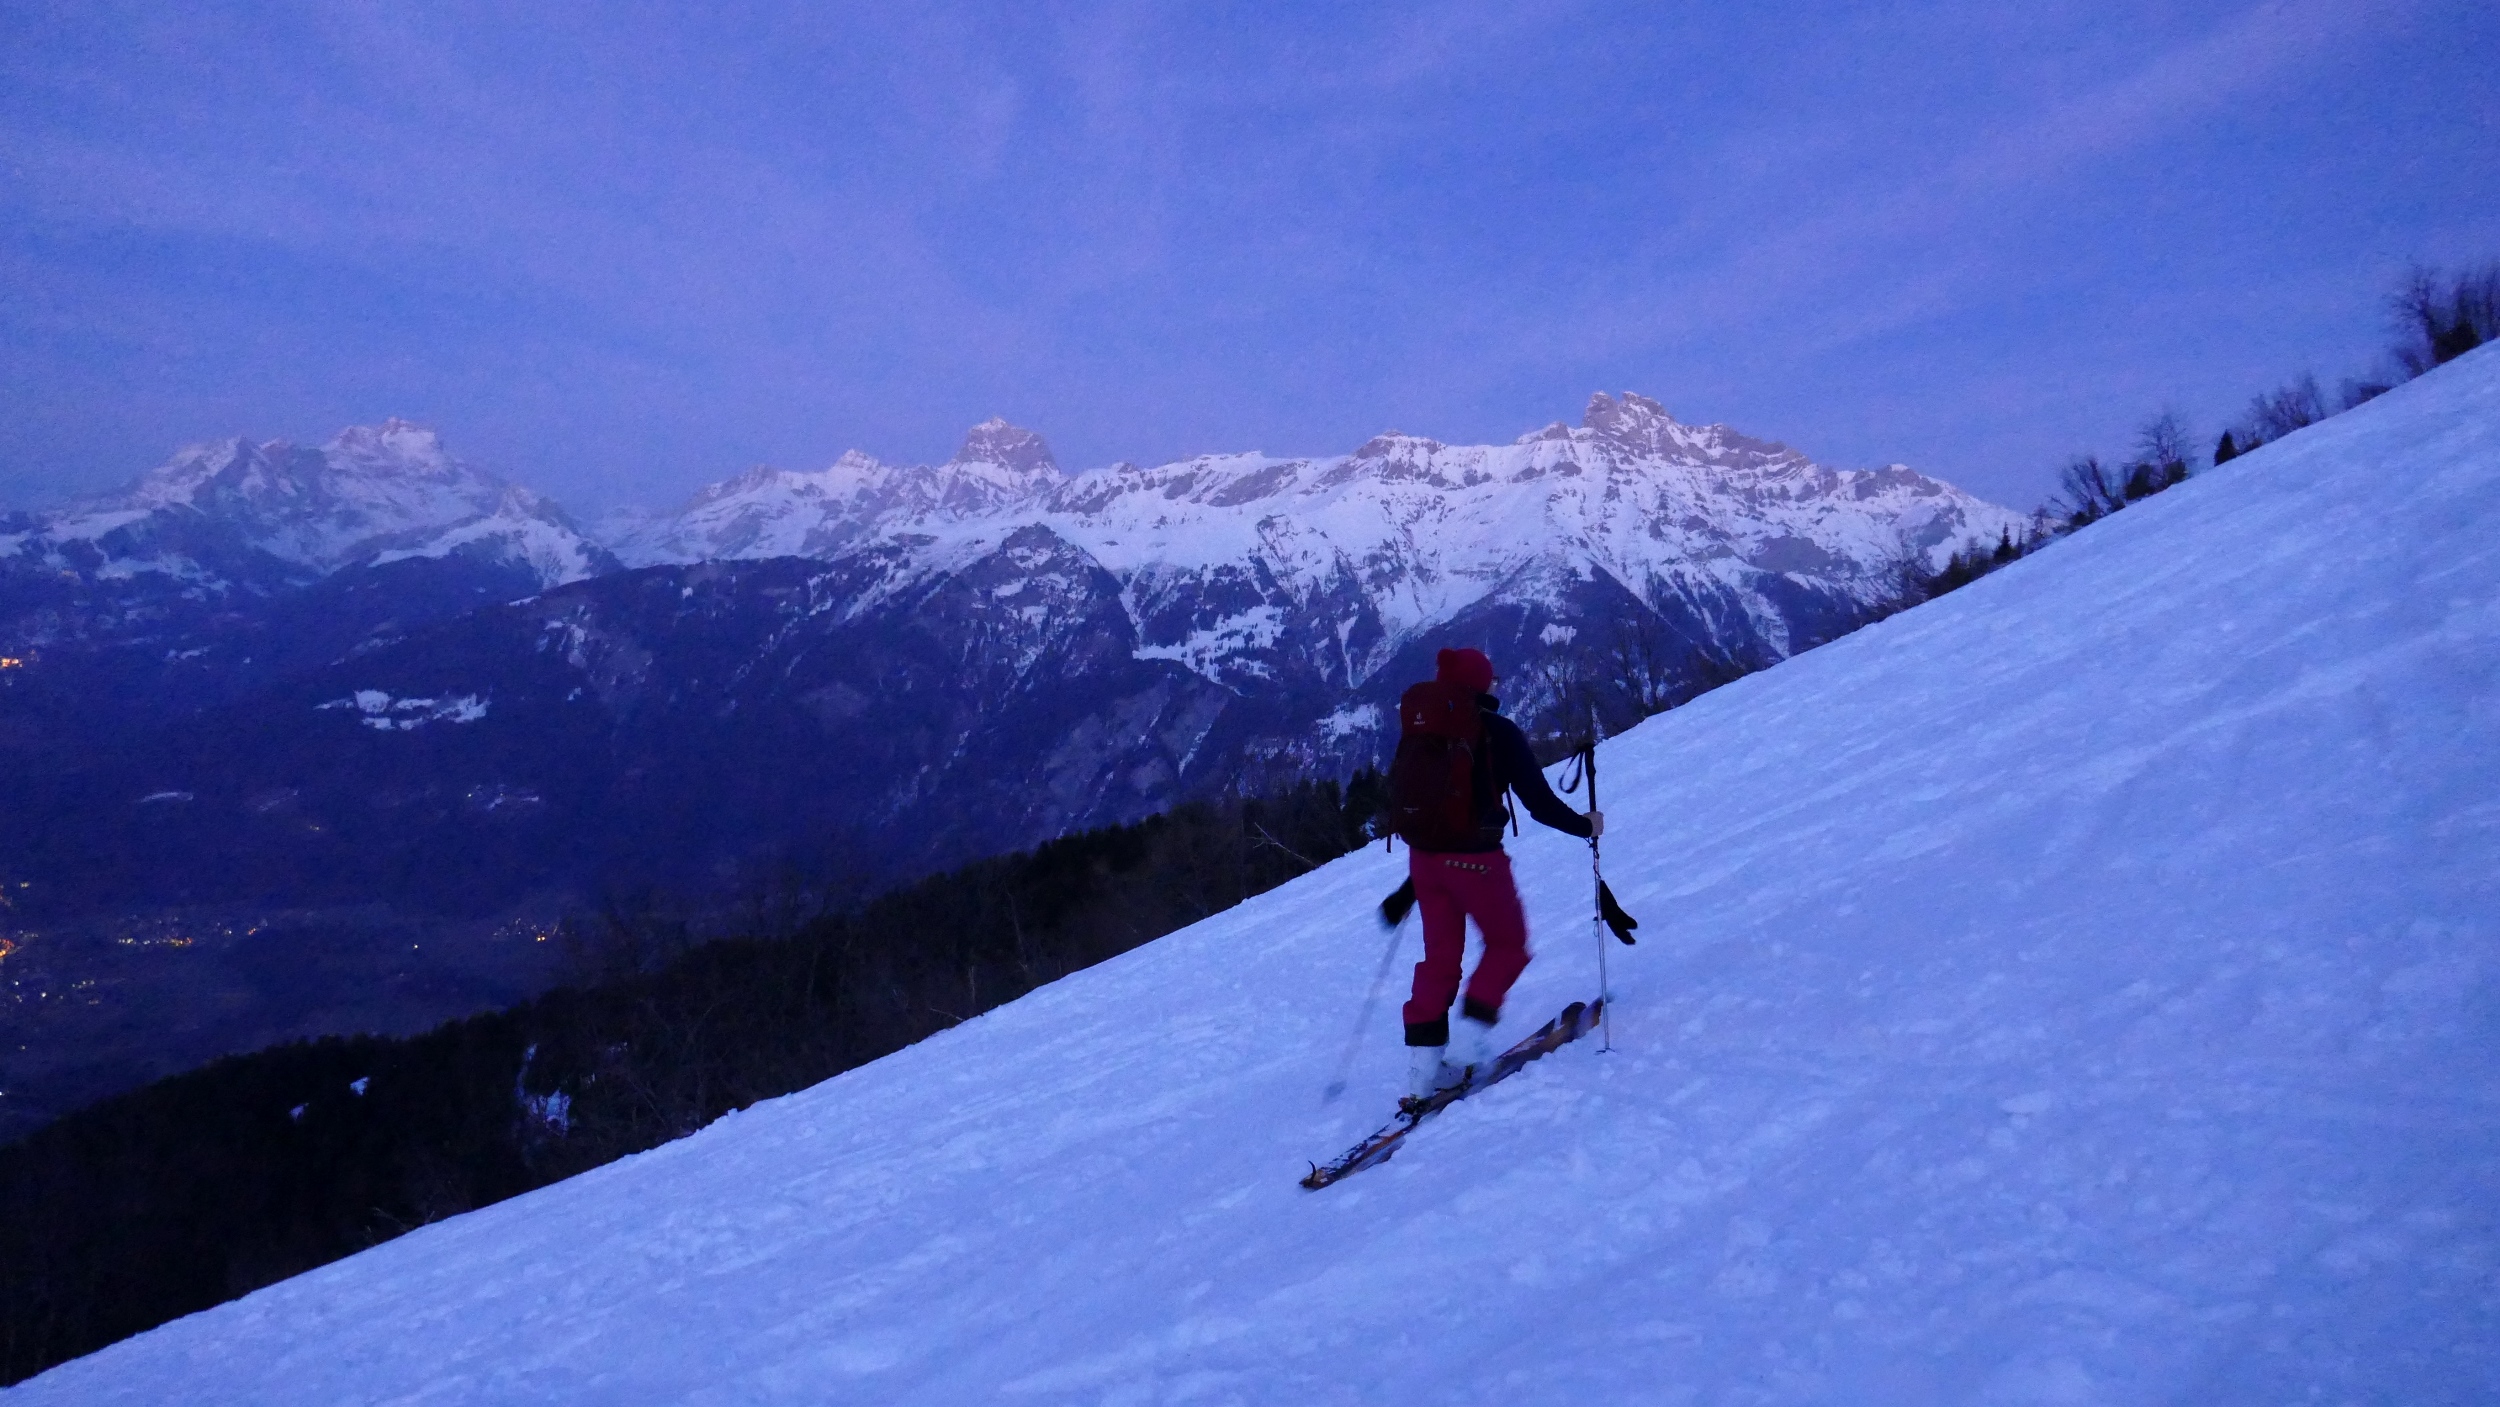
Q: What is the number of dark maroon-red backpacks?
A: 1